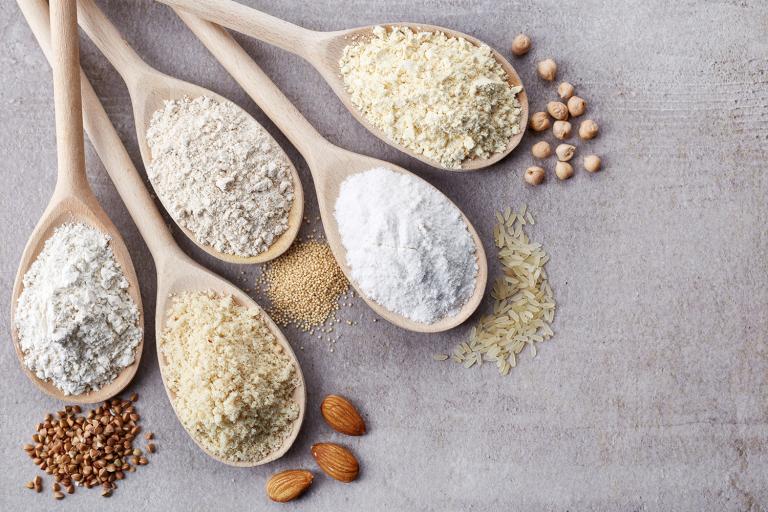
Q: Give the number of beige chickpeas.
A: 13